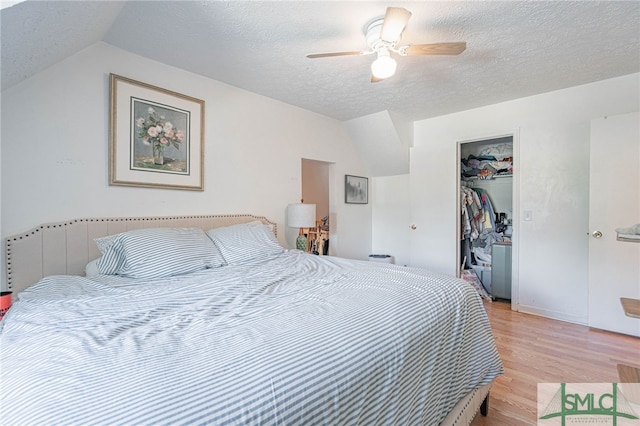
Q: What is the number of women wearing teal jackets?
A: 0